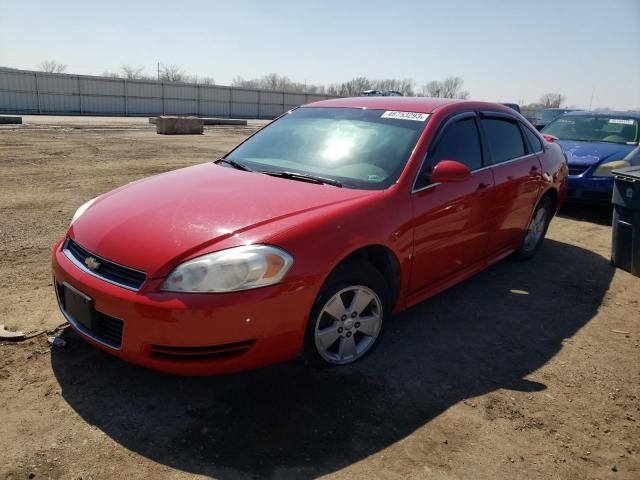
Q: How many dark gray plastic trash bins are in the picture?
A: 1